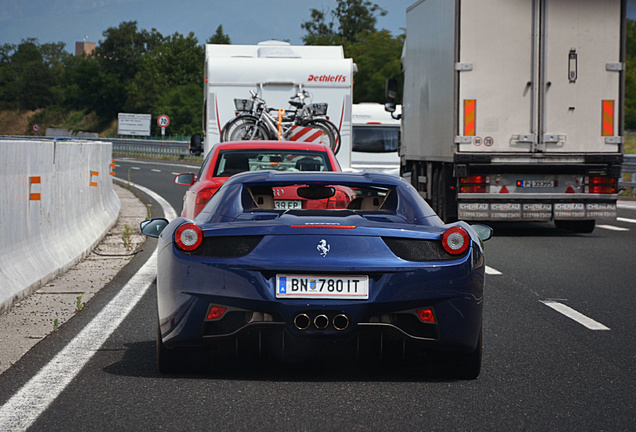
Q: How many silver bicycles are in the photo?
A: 2